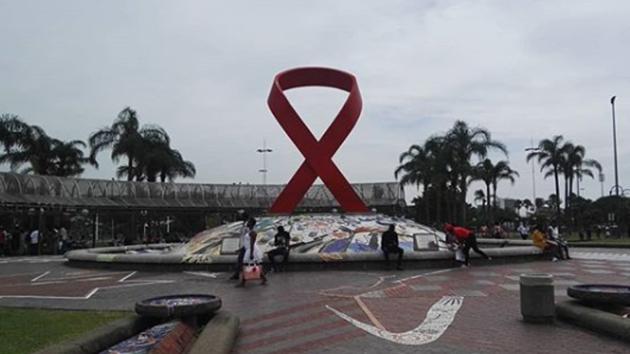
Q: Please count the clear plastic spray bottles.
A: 0